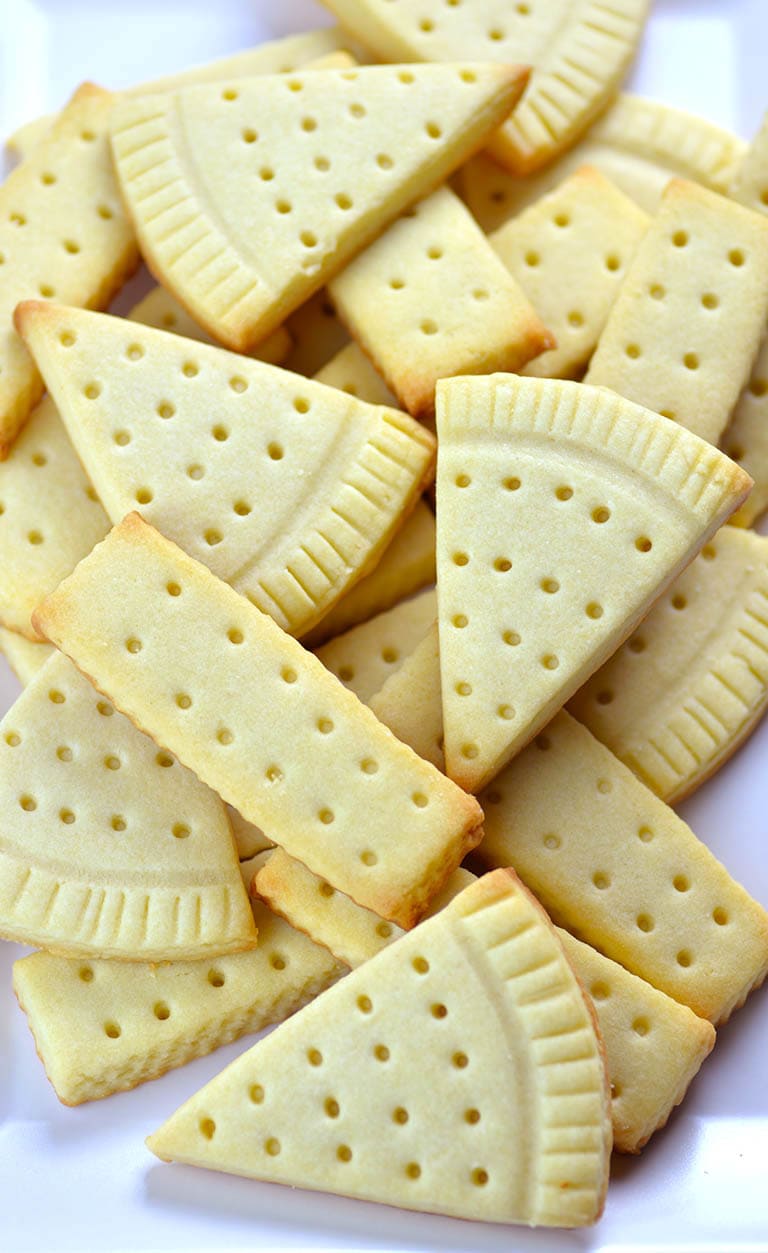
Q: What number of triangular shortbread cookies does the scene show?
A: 8